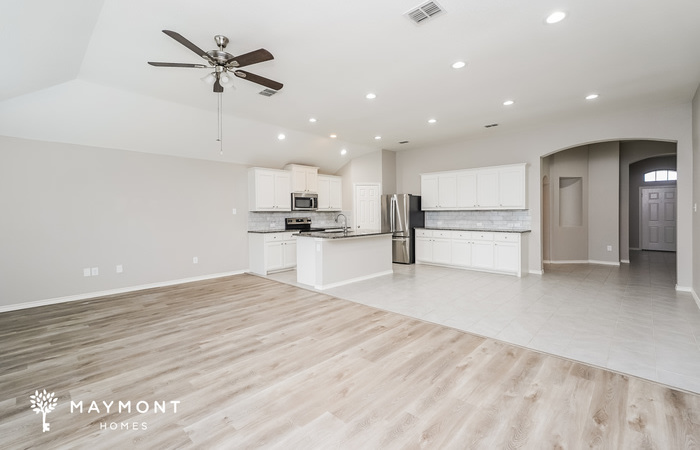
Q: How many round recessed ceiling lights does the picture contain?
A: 11